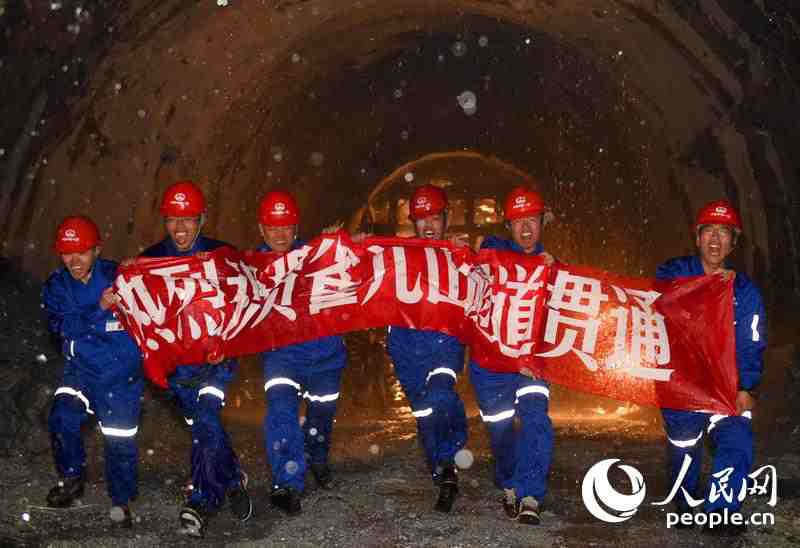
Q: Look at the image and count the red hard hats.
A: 6